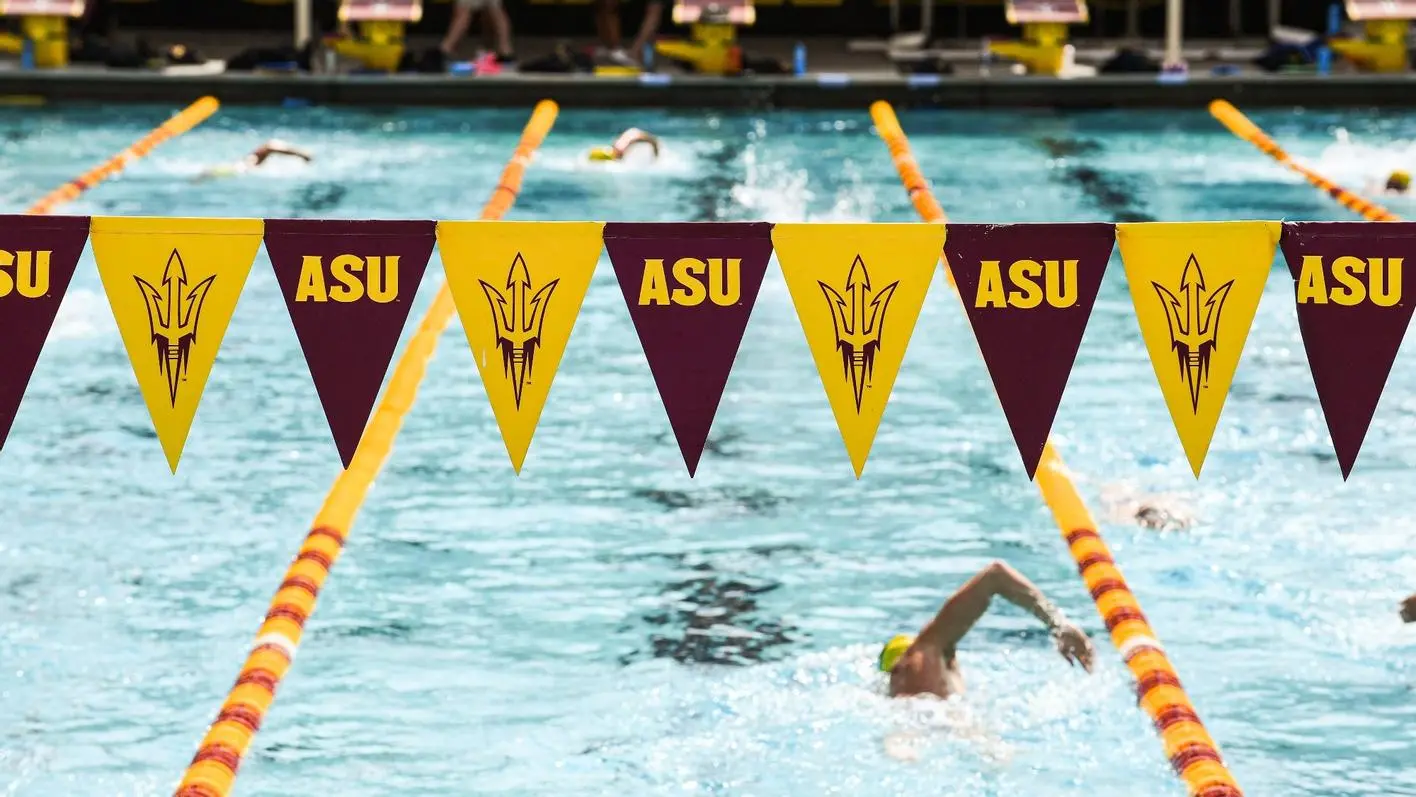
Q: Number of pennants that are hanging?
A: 9